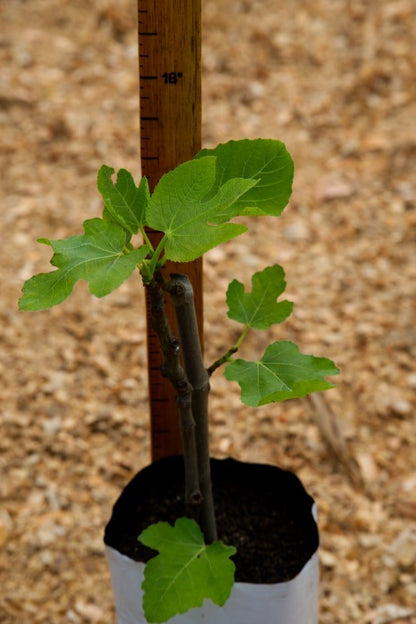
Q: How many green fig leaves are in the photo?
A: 7